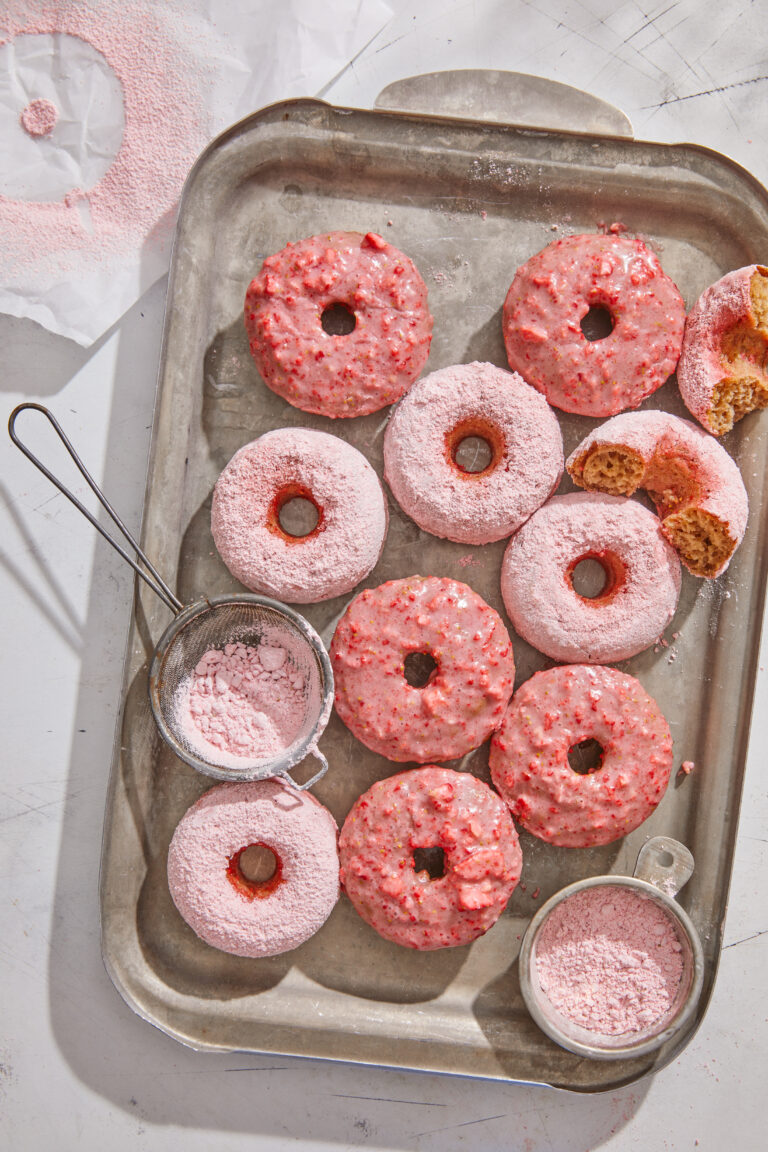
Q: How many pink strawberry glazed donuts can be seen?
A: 5